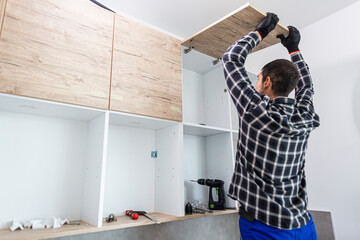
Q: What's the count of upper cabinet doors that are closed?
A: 2